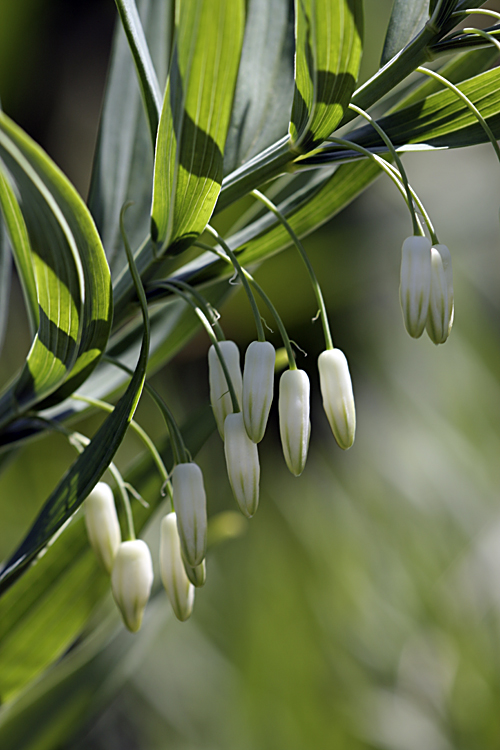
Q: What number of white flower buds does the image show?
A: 12